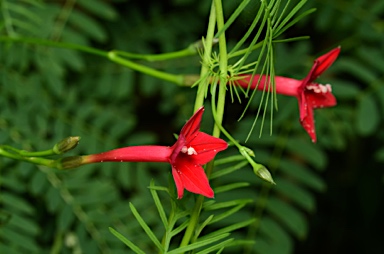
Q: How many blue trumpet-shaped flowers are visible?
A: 0